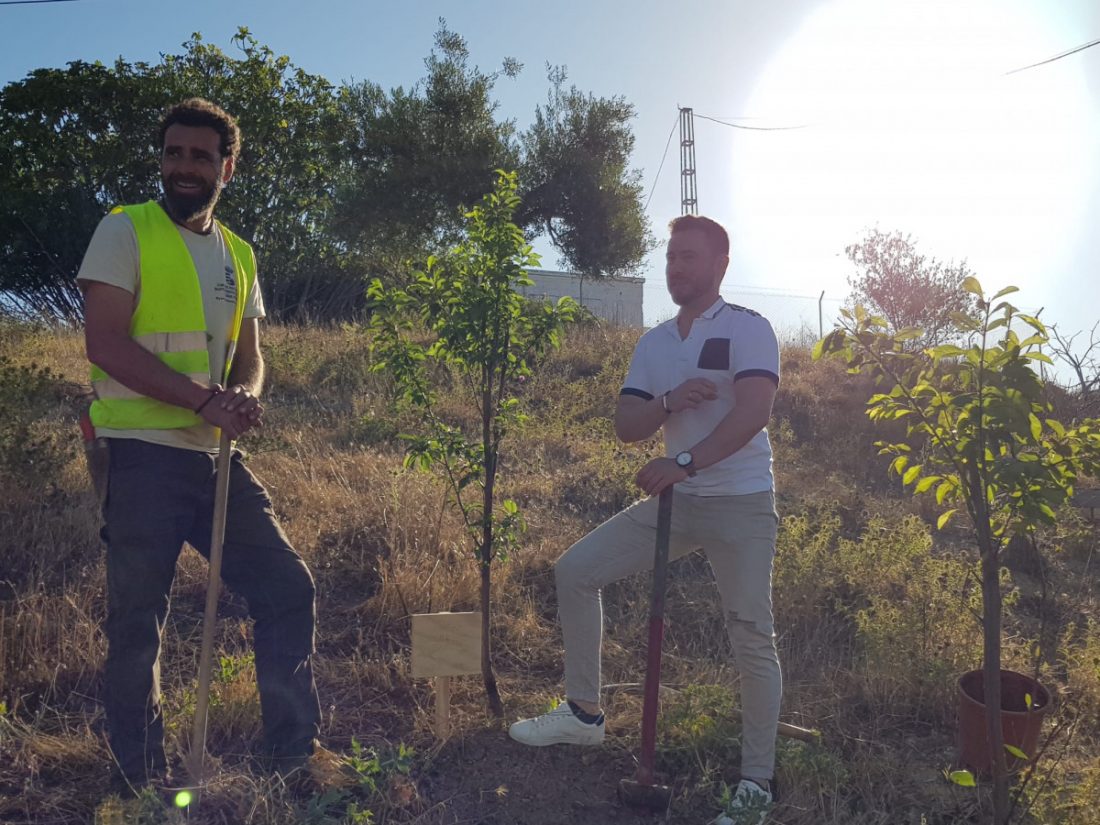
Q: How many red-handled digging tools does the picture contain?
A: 1